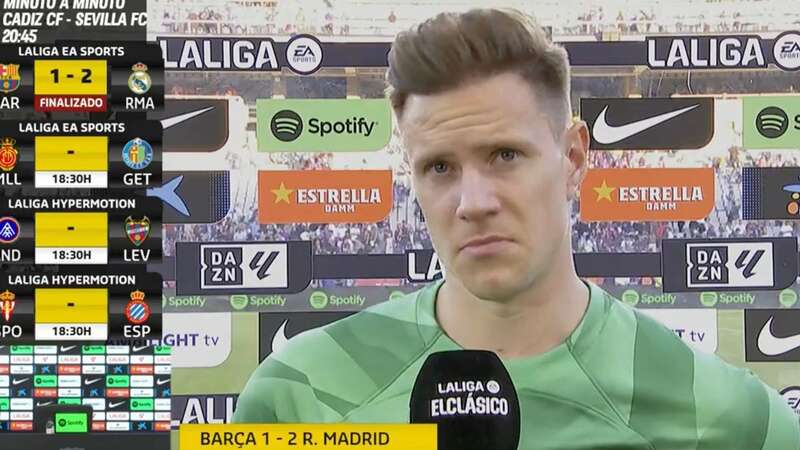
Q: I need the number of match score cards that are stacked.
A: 4